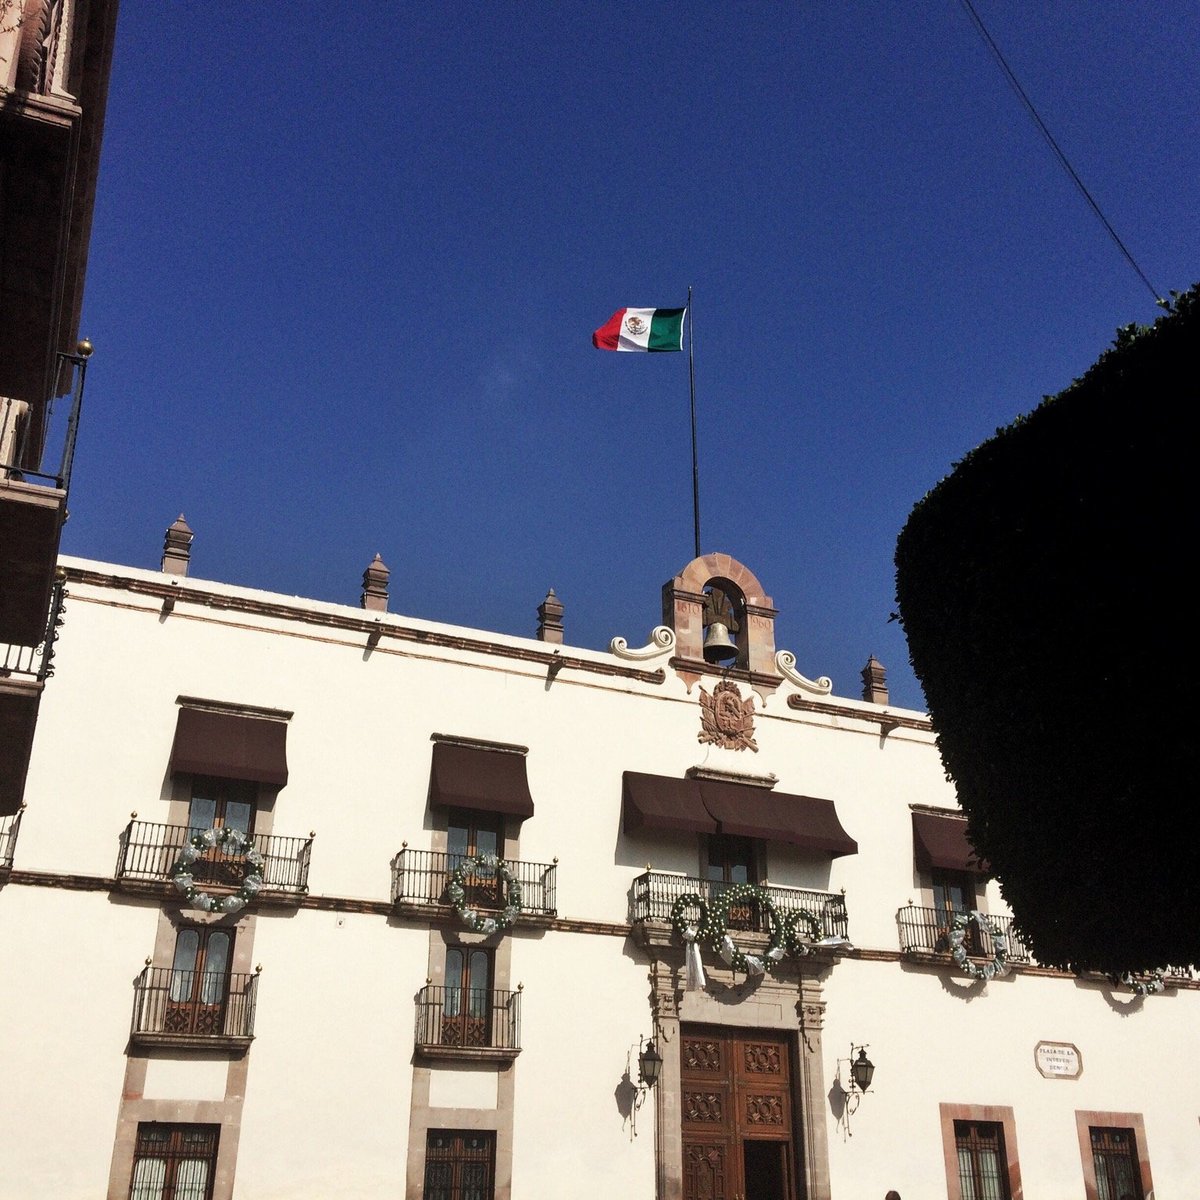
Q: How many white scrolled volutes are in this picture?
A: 2